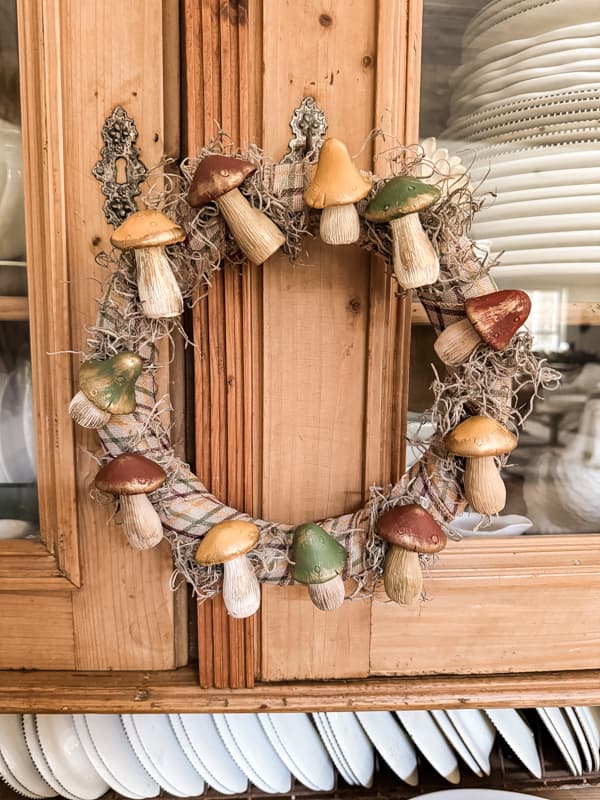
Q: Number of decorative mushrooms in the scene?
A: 11